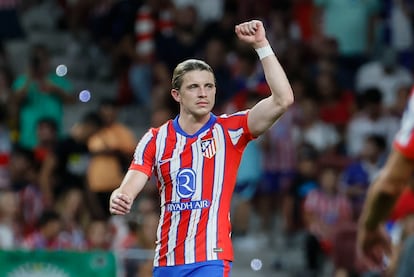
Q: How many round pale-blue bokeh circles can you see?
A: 3